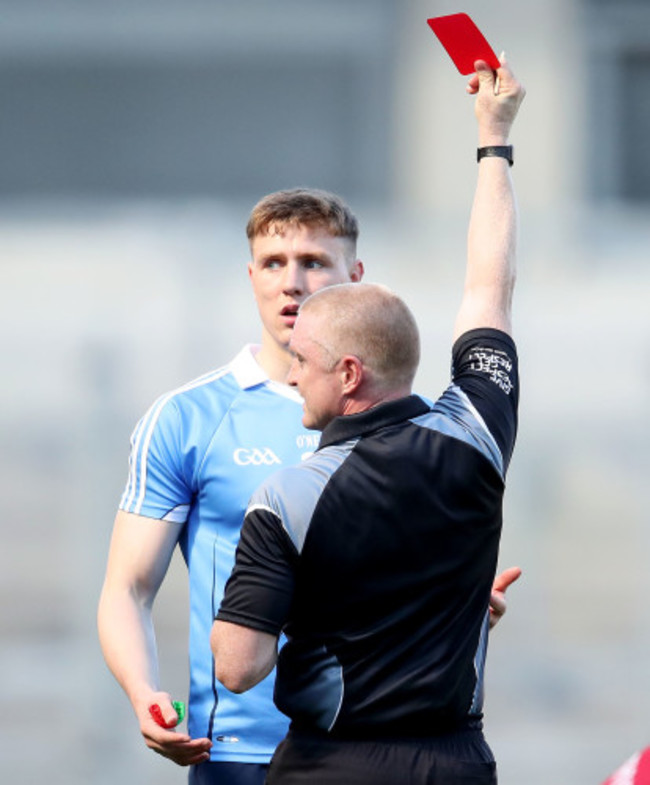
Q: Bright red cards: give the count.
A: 1